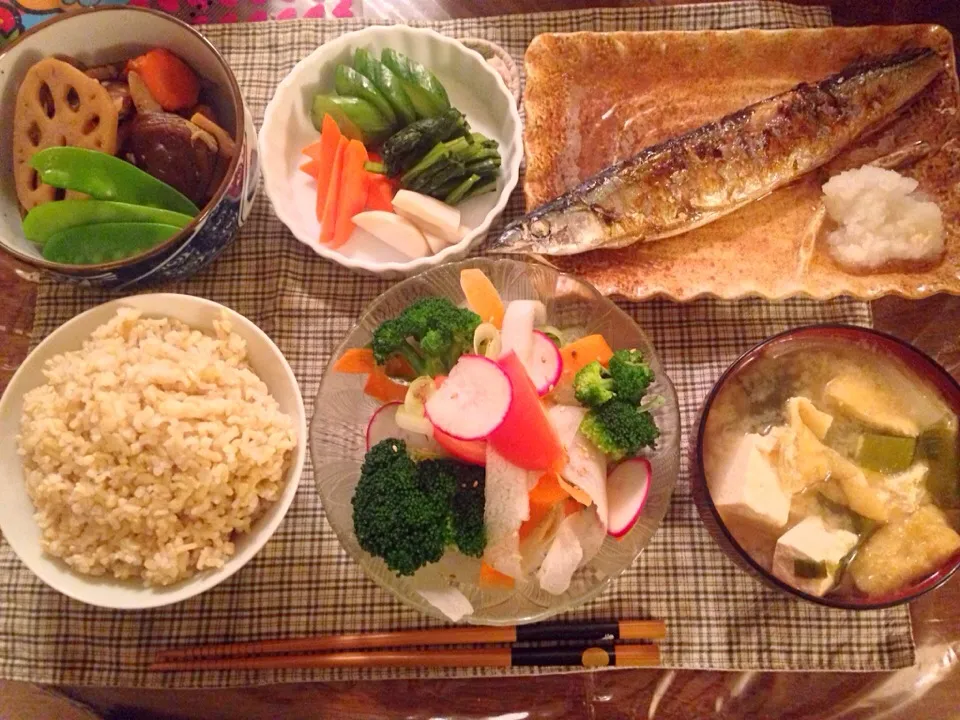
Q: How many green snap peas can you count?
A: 3